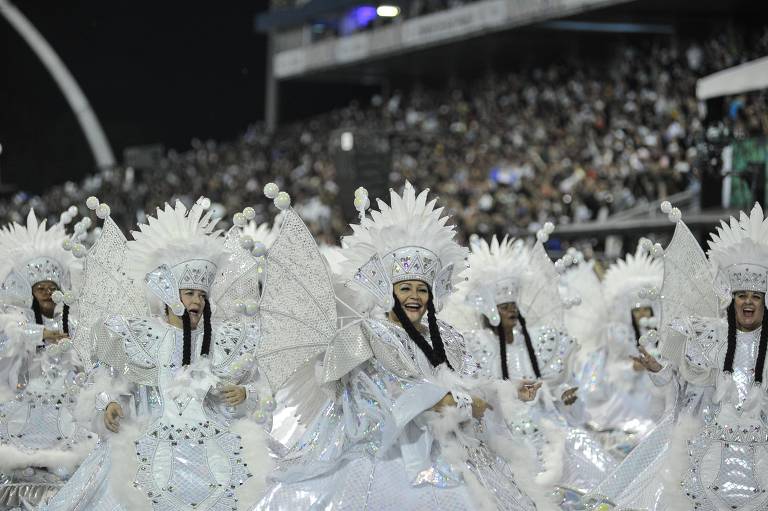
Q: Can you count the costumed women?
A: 6